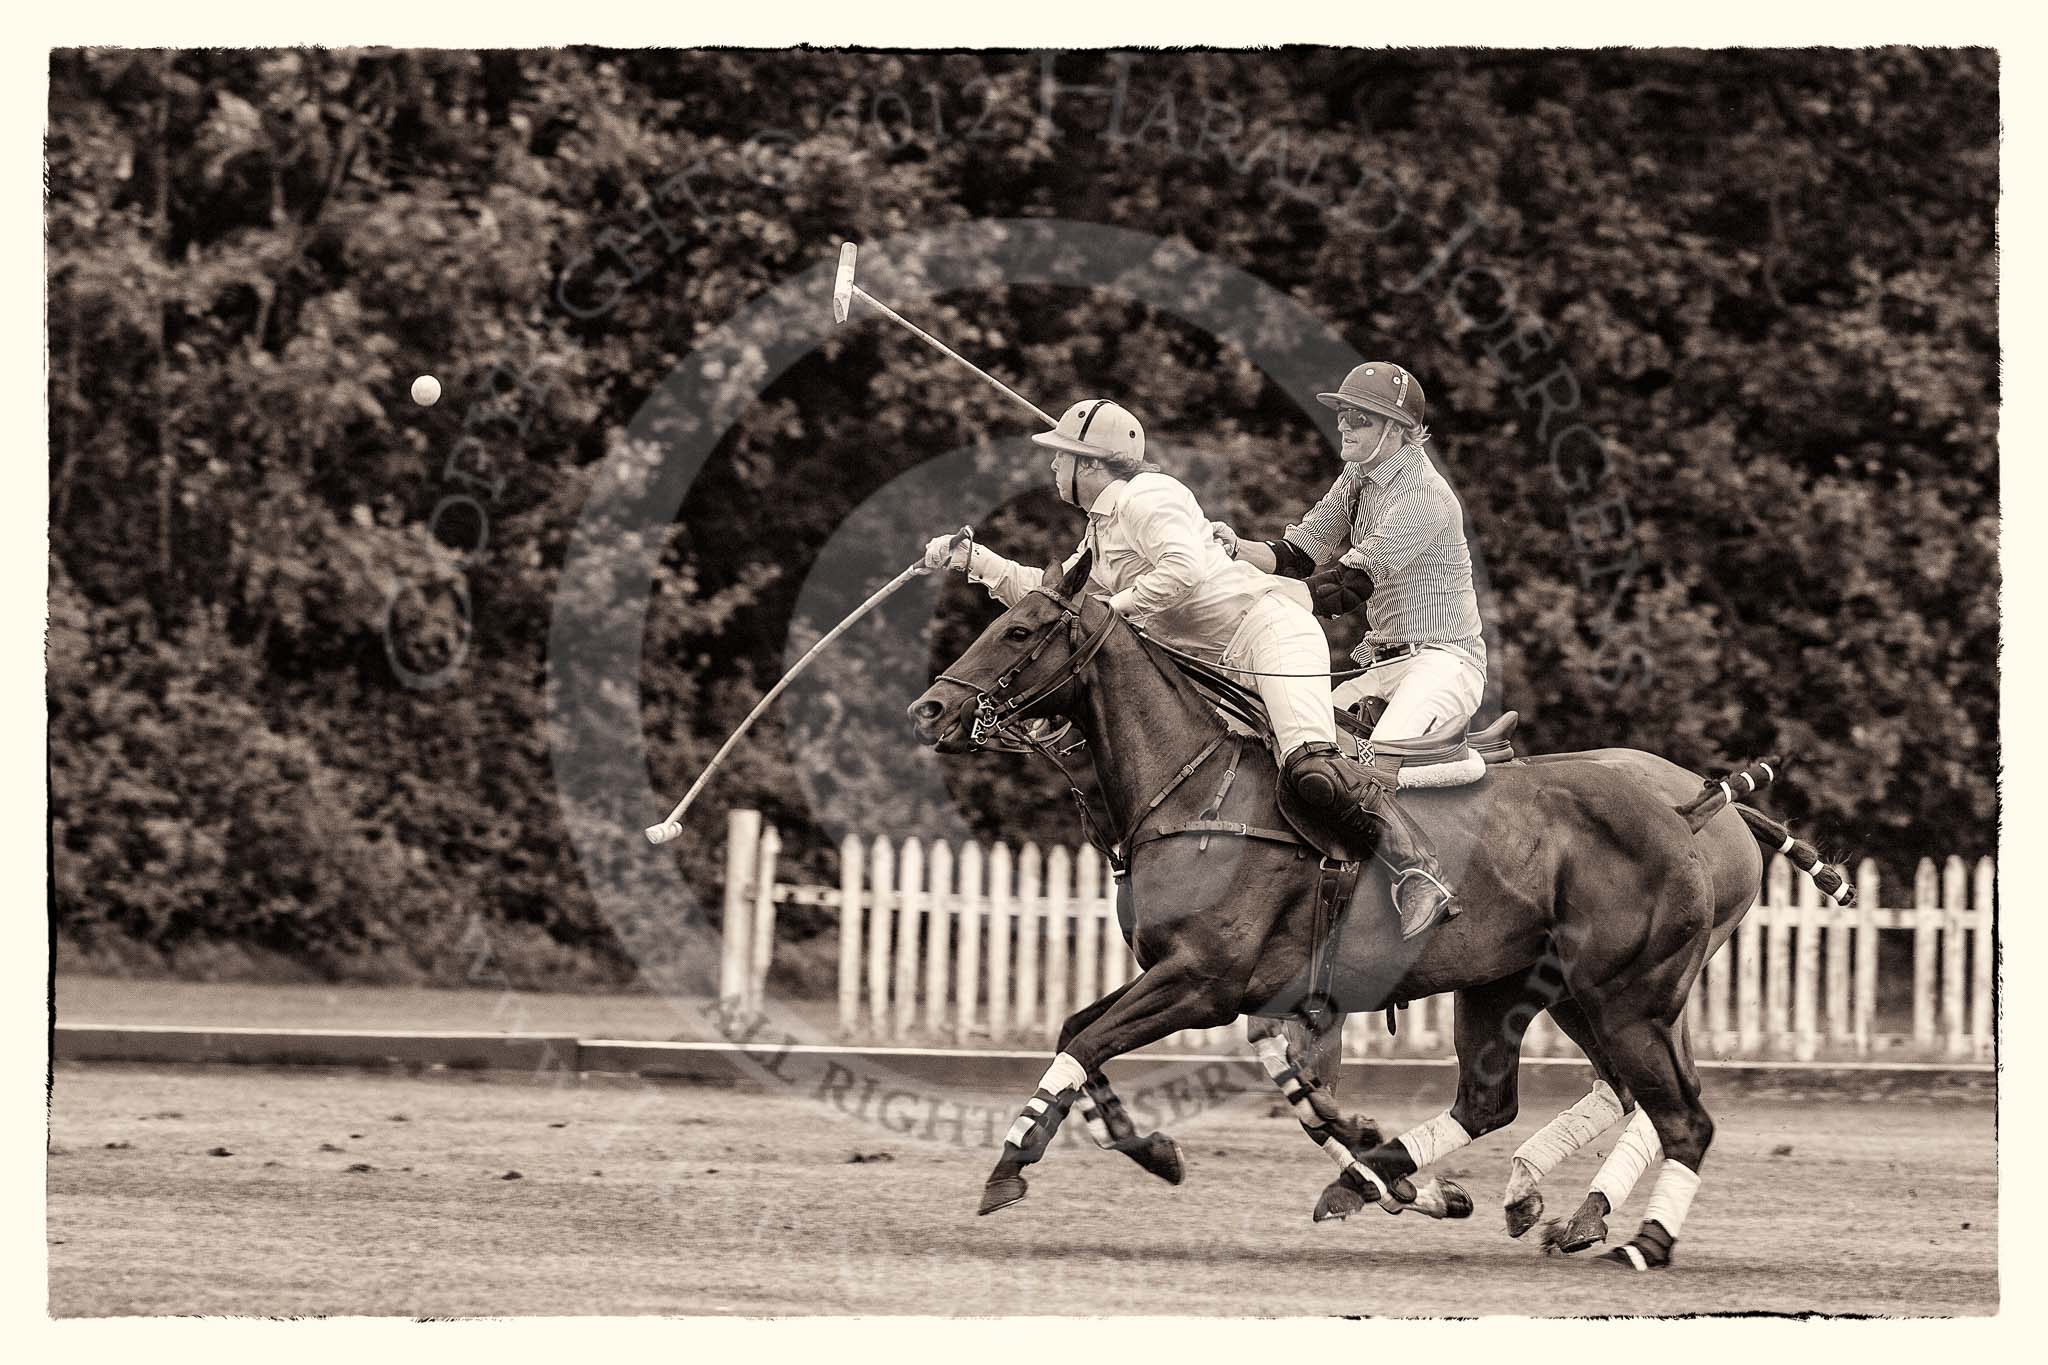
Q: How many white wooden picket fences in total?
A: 1